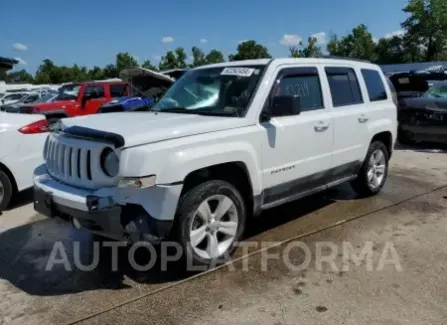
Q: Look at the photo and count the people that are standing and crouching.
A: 0